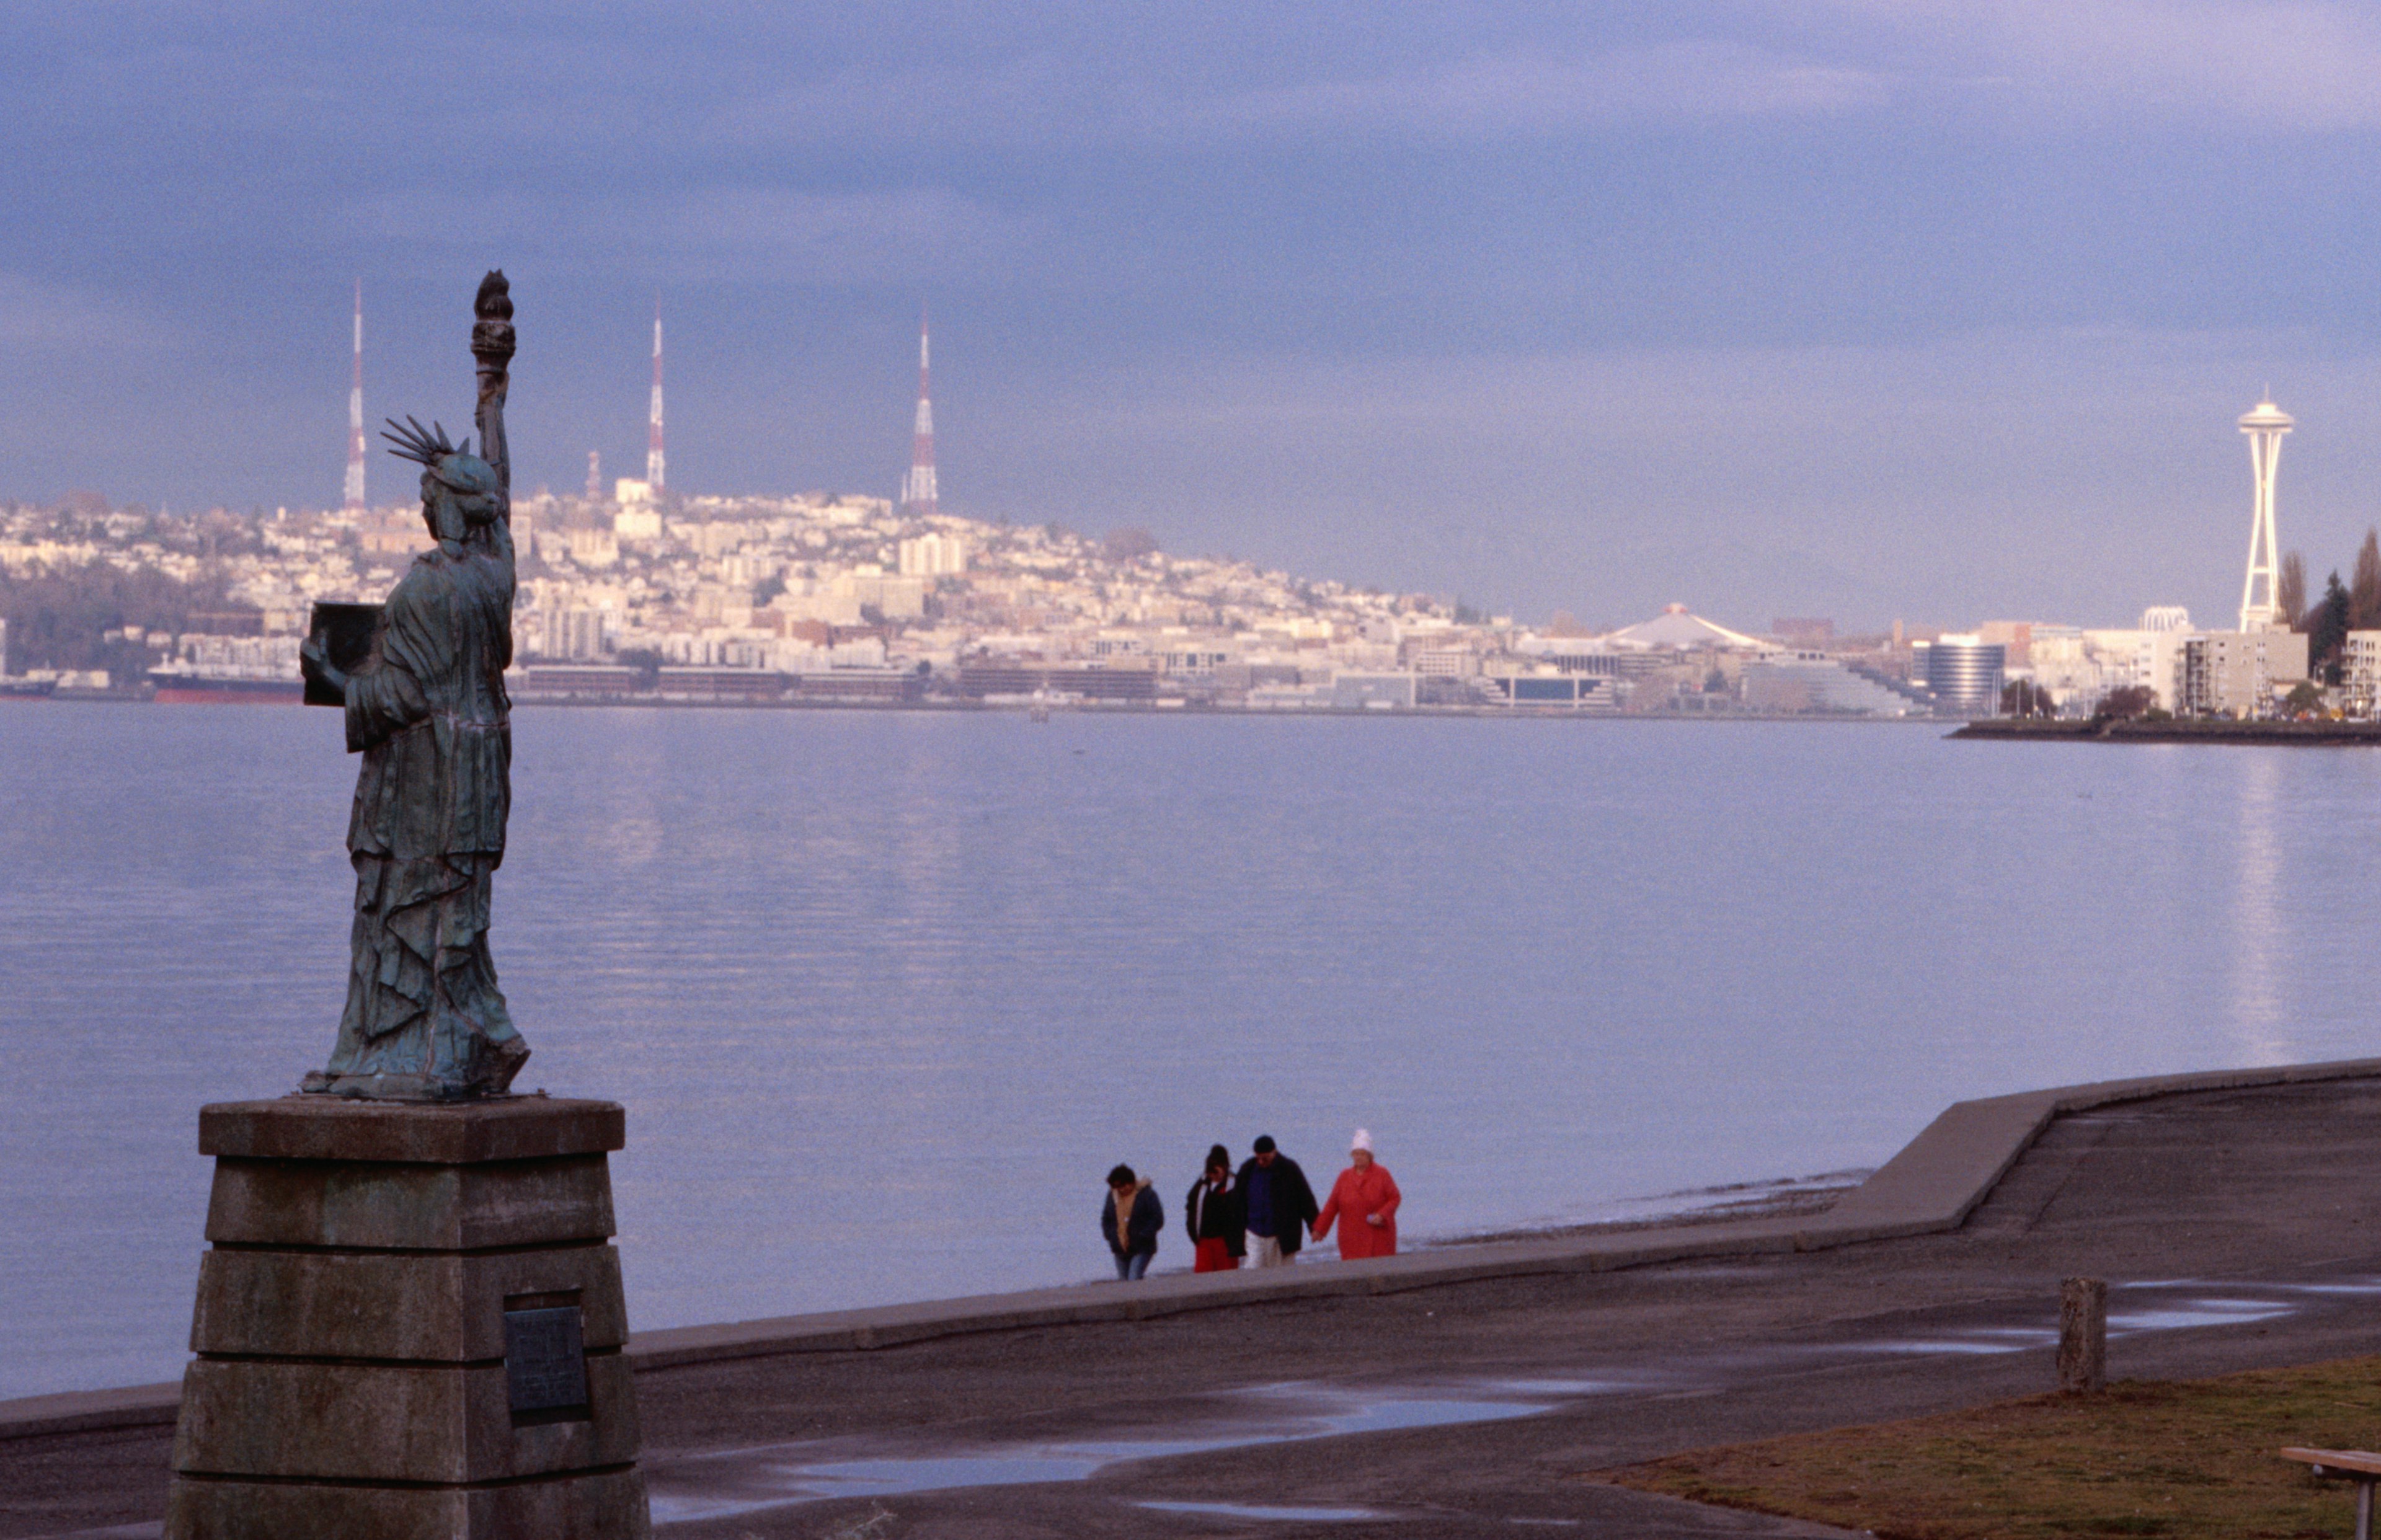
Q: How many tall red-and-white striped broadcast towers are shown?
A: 3